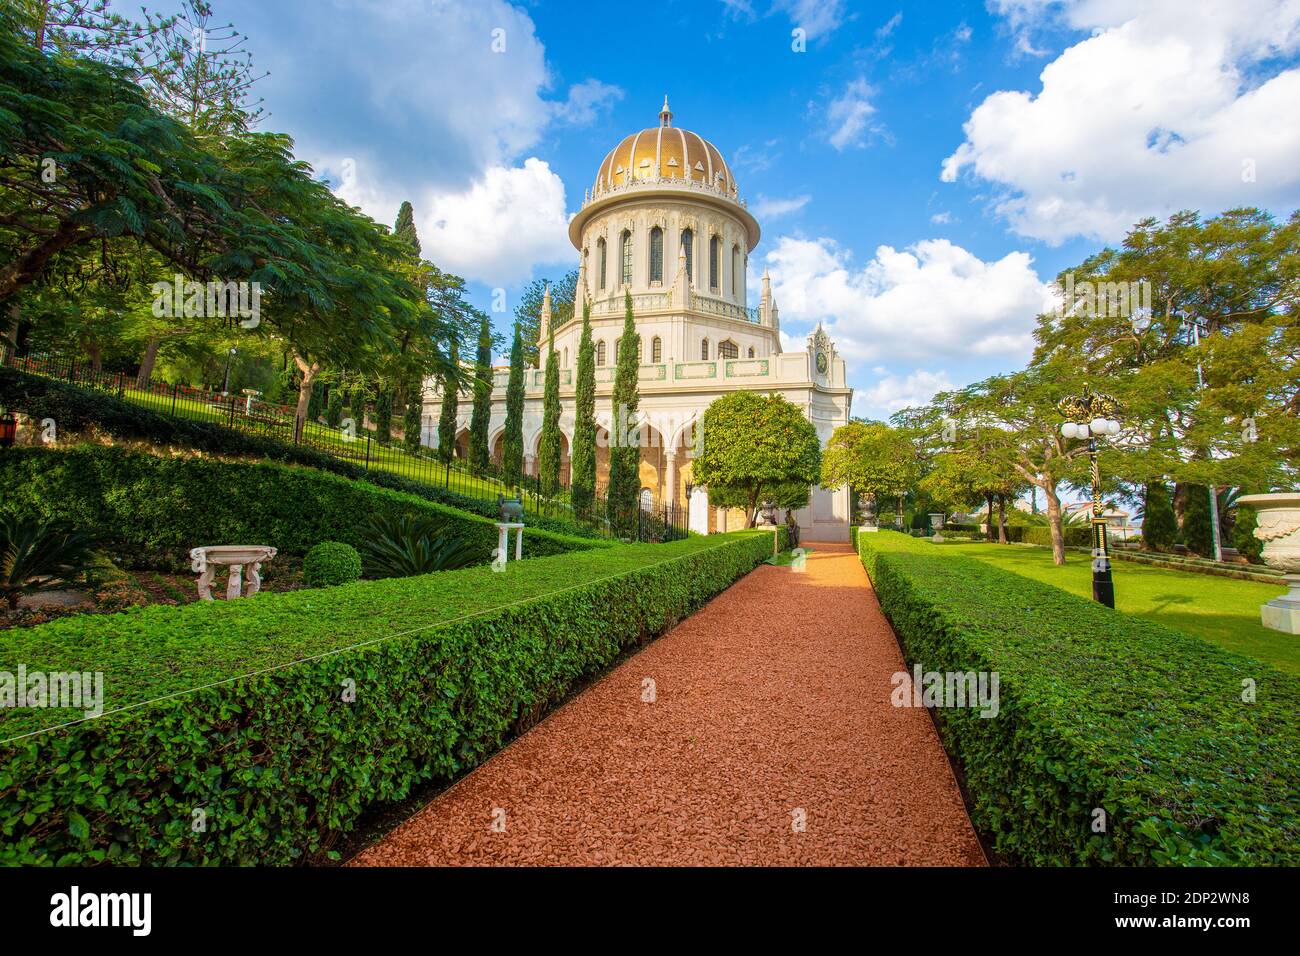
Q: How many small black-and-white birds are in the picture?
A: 0